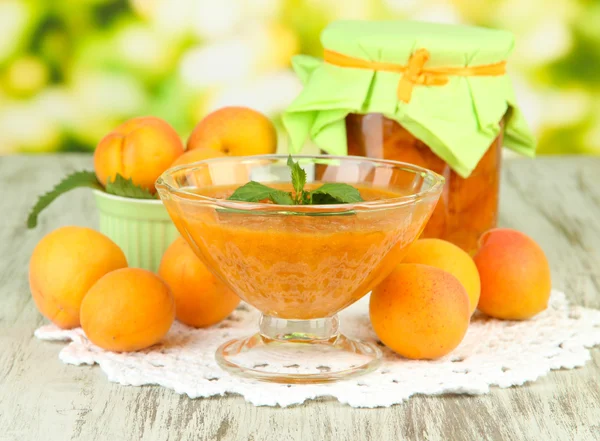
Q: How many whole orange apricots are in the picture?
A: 9